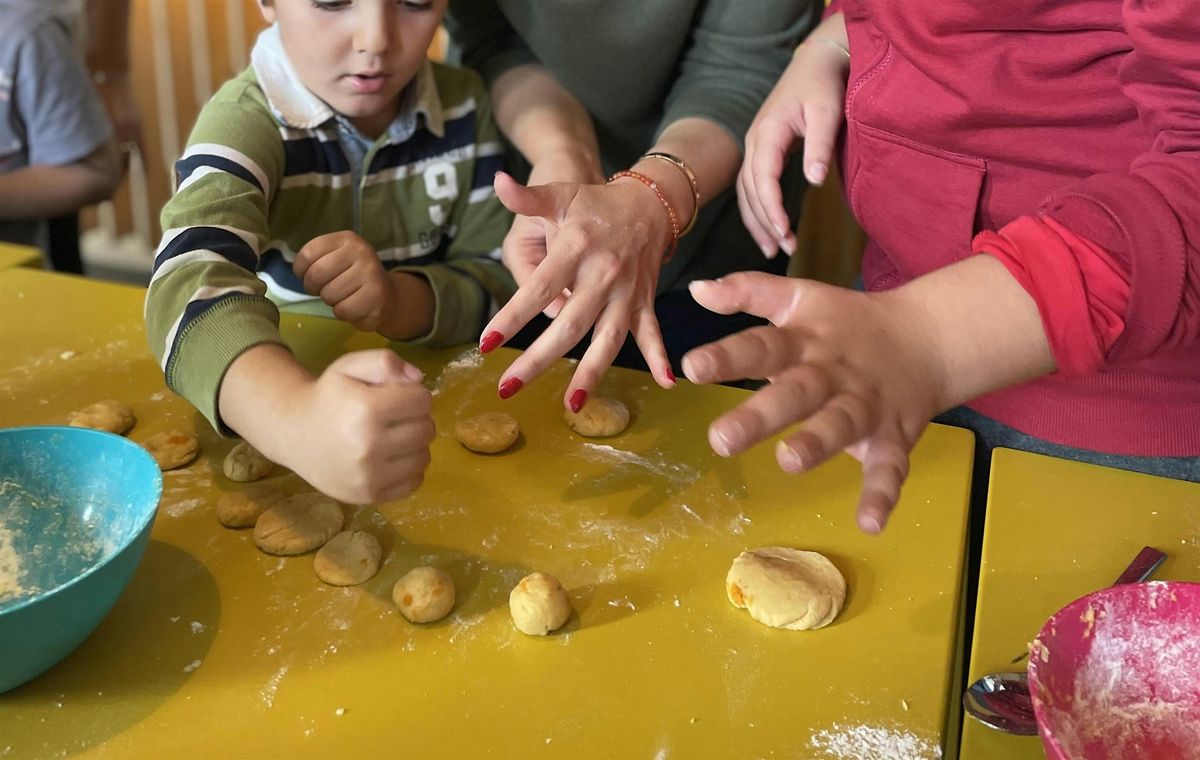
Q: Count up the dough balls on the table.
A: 11